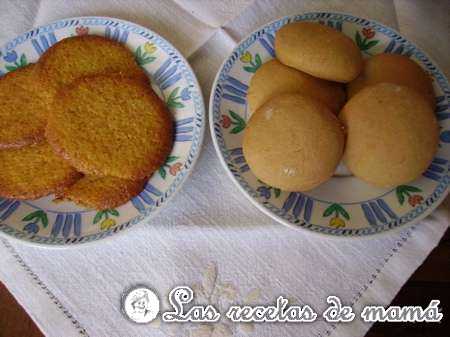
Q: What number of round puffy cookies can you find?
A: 5